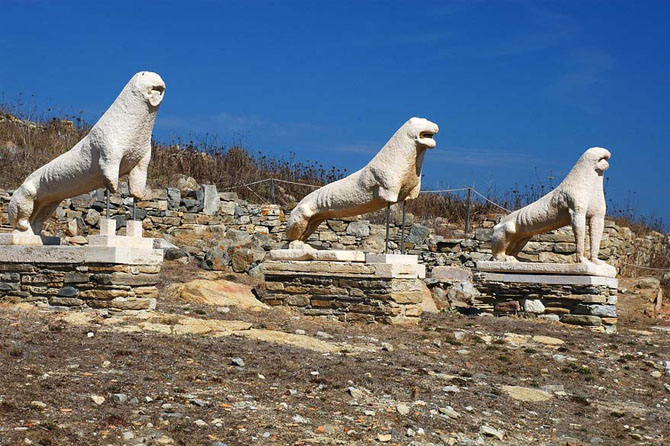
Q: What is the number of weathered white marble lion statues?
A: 3